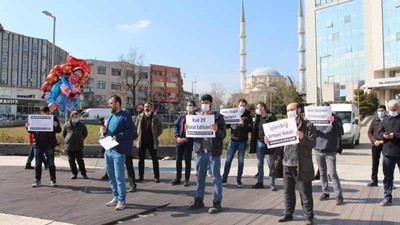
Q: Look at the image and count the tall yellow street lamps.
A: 0